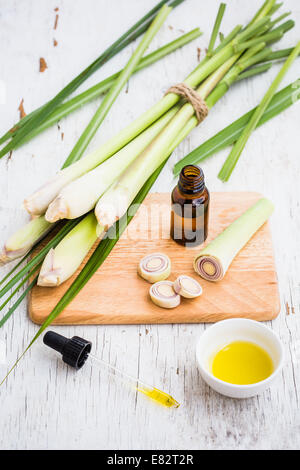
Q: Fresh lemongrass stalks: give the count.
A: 6